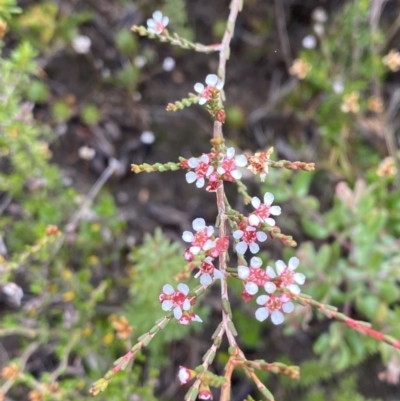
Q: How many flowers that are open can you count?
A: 12